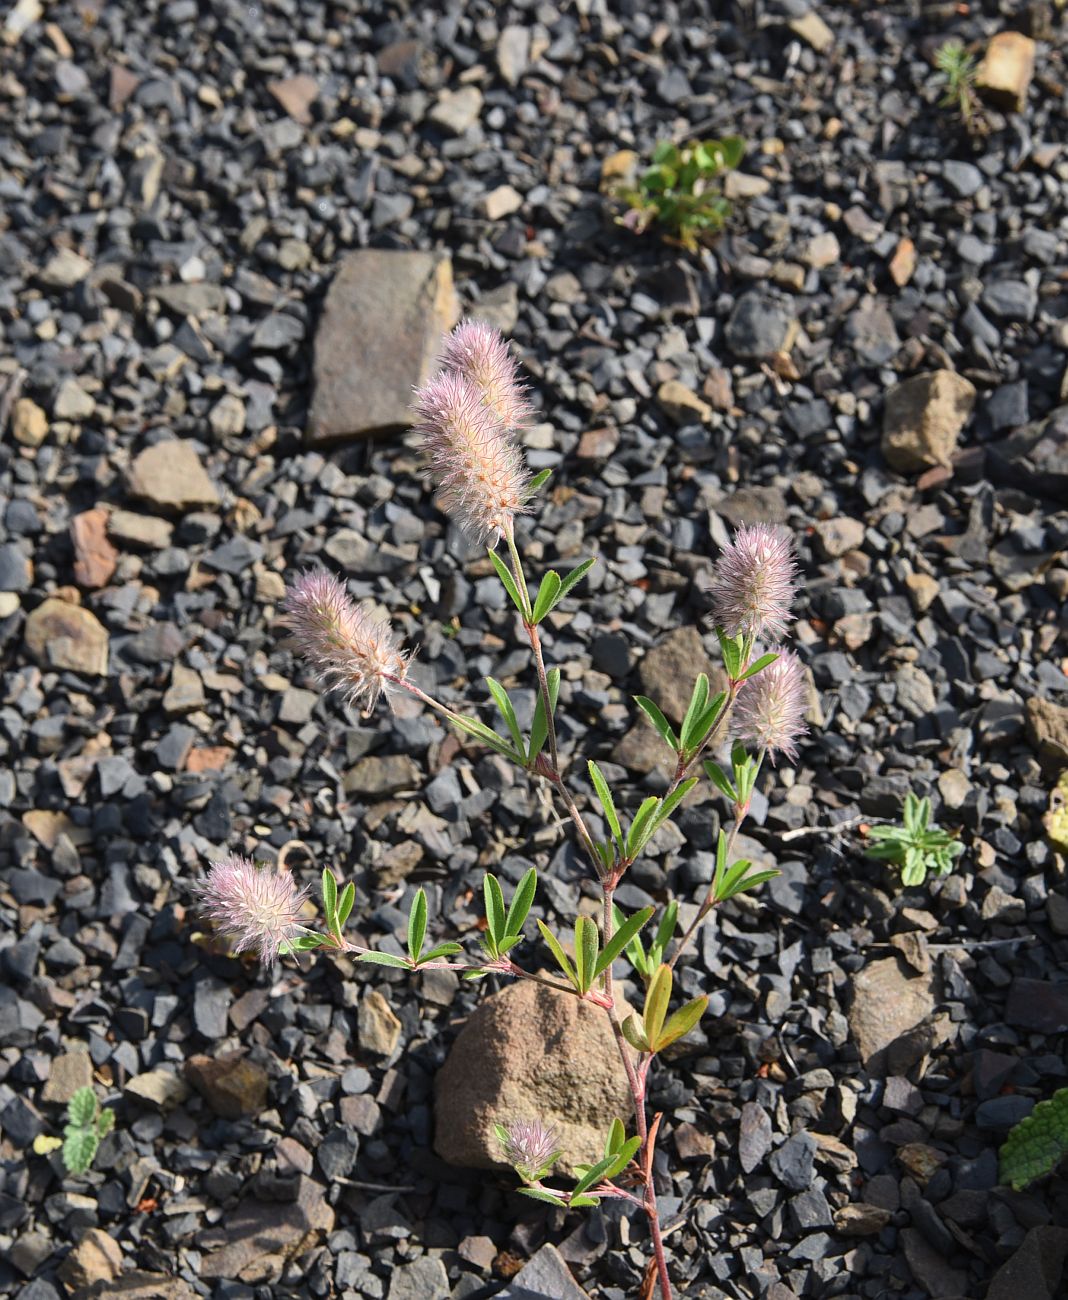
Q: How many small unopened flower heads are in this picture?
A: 1